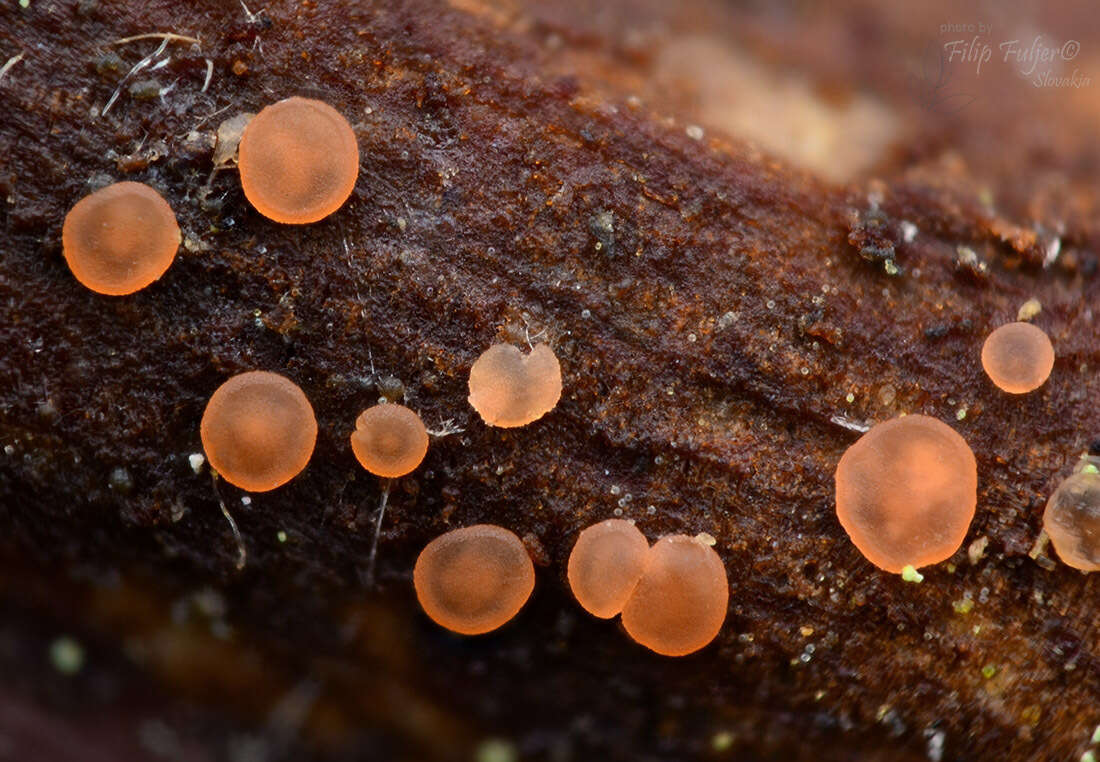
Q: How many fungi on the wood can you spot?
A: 11